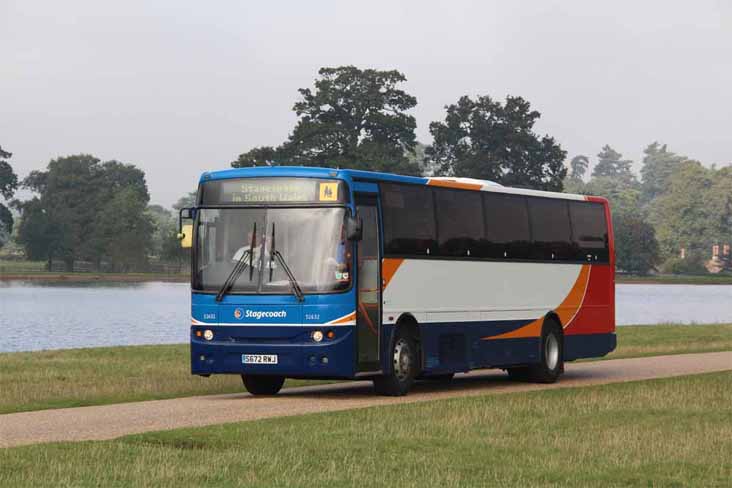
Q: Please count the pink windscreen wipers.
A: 0